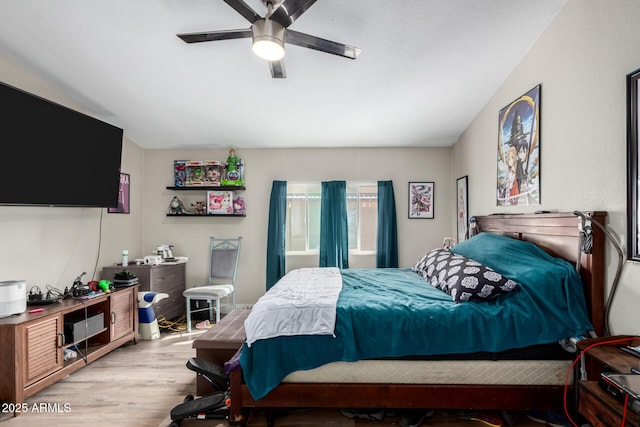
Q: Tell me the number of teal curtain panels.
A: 3